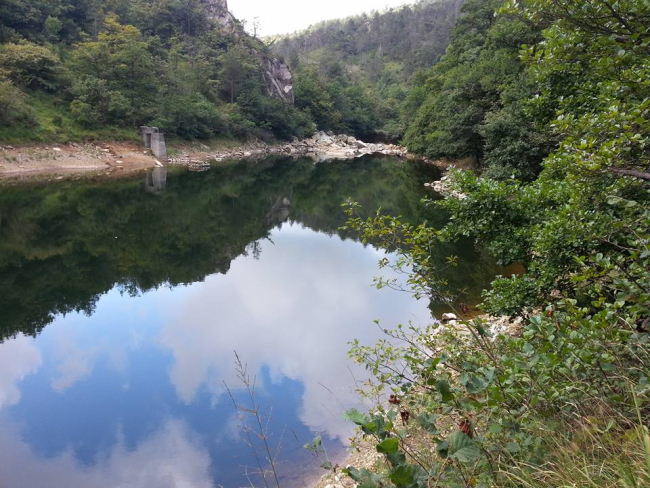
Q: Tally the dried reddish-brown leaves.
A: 3